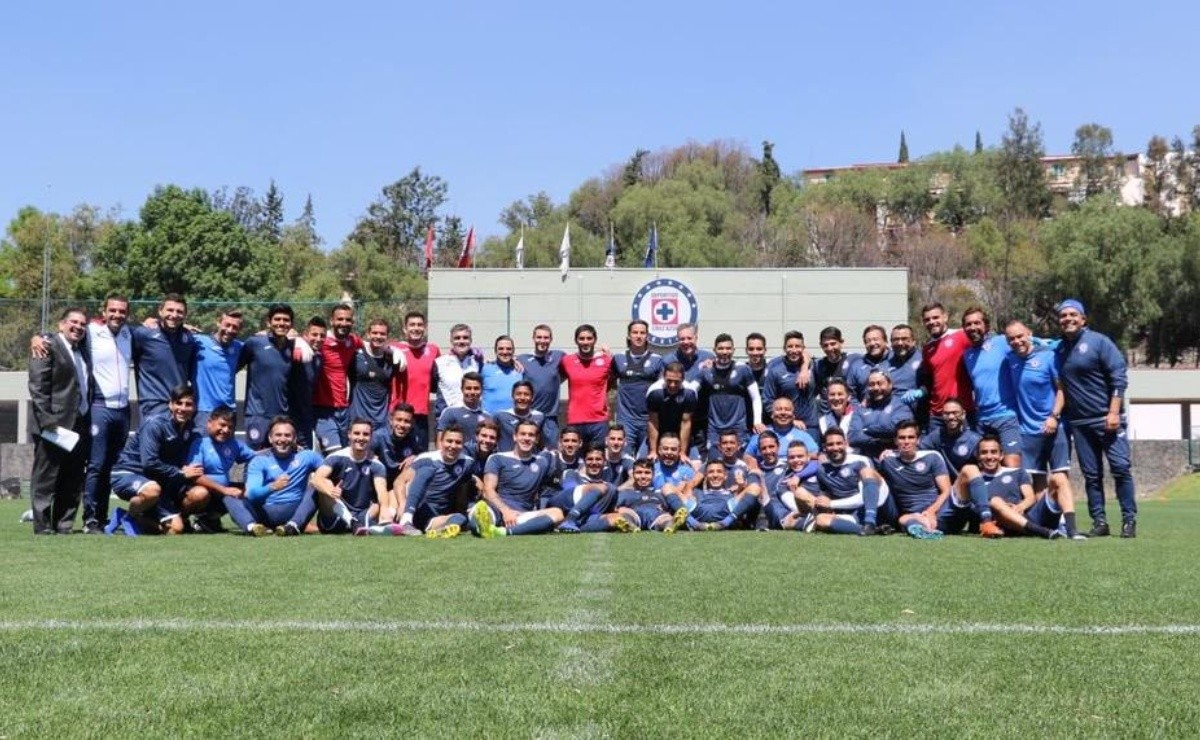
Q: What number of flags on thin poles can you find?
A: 6